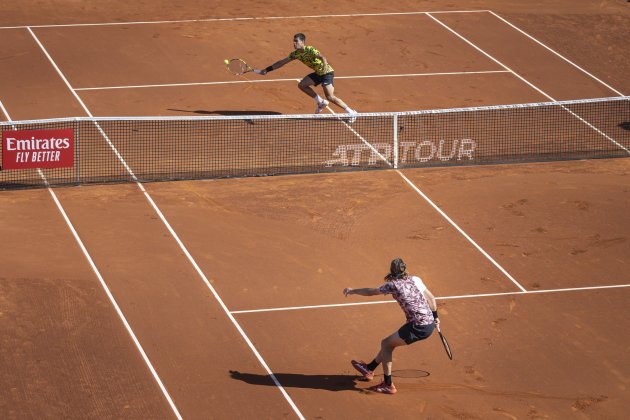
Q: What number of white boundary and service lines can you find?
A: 8